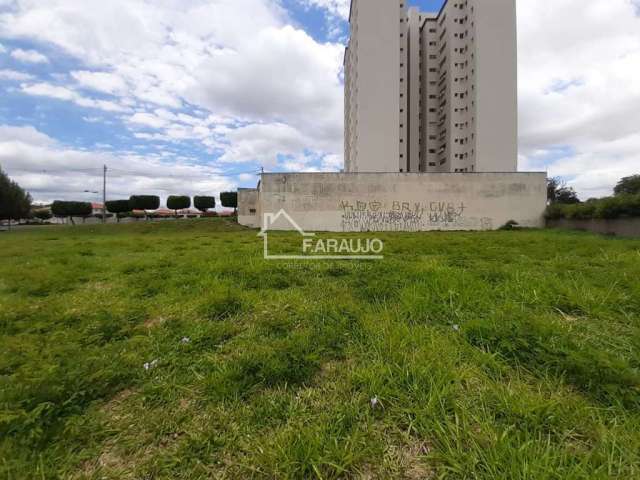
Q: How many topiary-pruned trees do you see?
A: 6